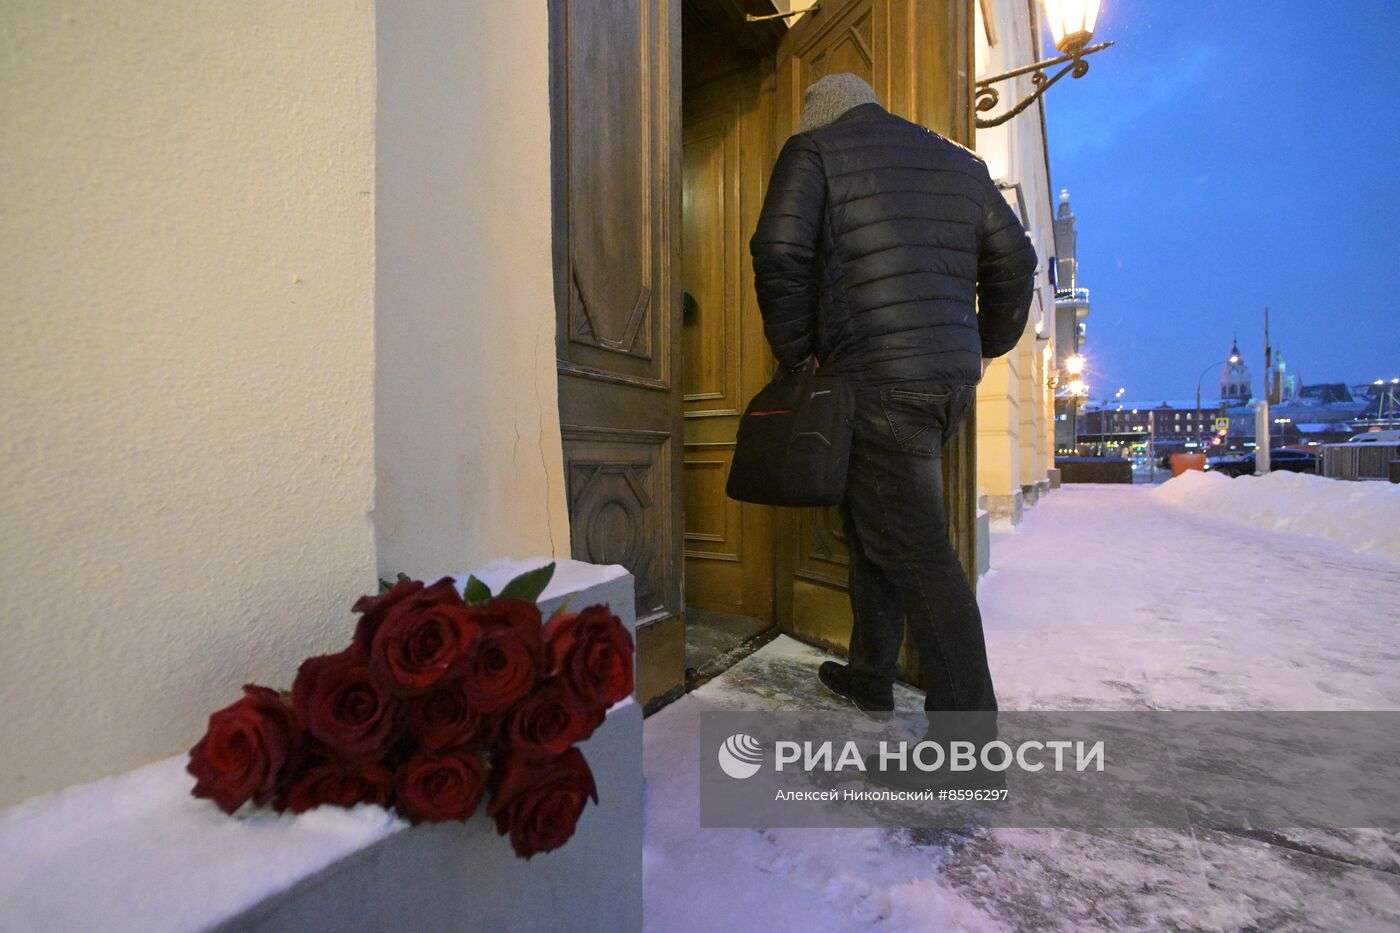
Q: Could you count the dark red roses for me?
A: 10